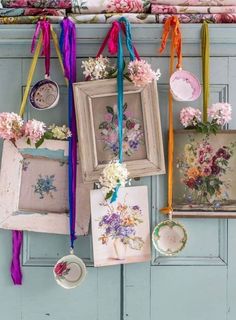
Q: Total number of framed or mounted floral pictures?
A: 4